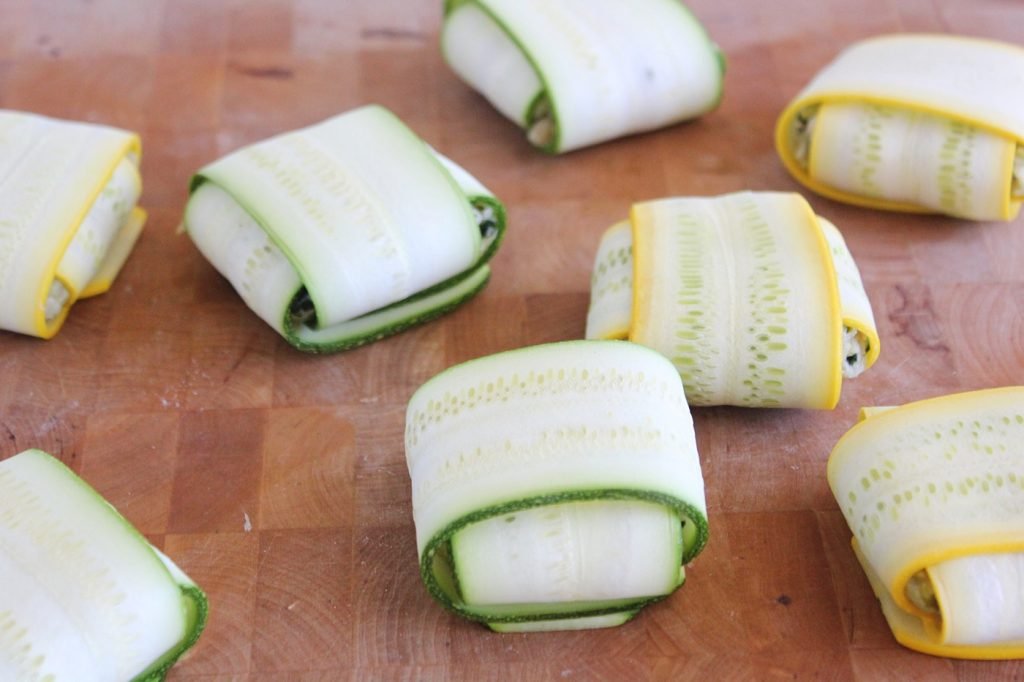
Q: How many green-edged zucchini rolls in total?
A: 4